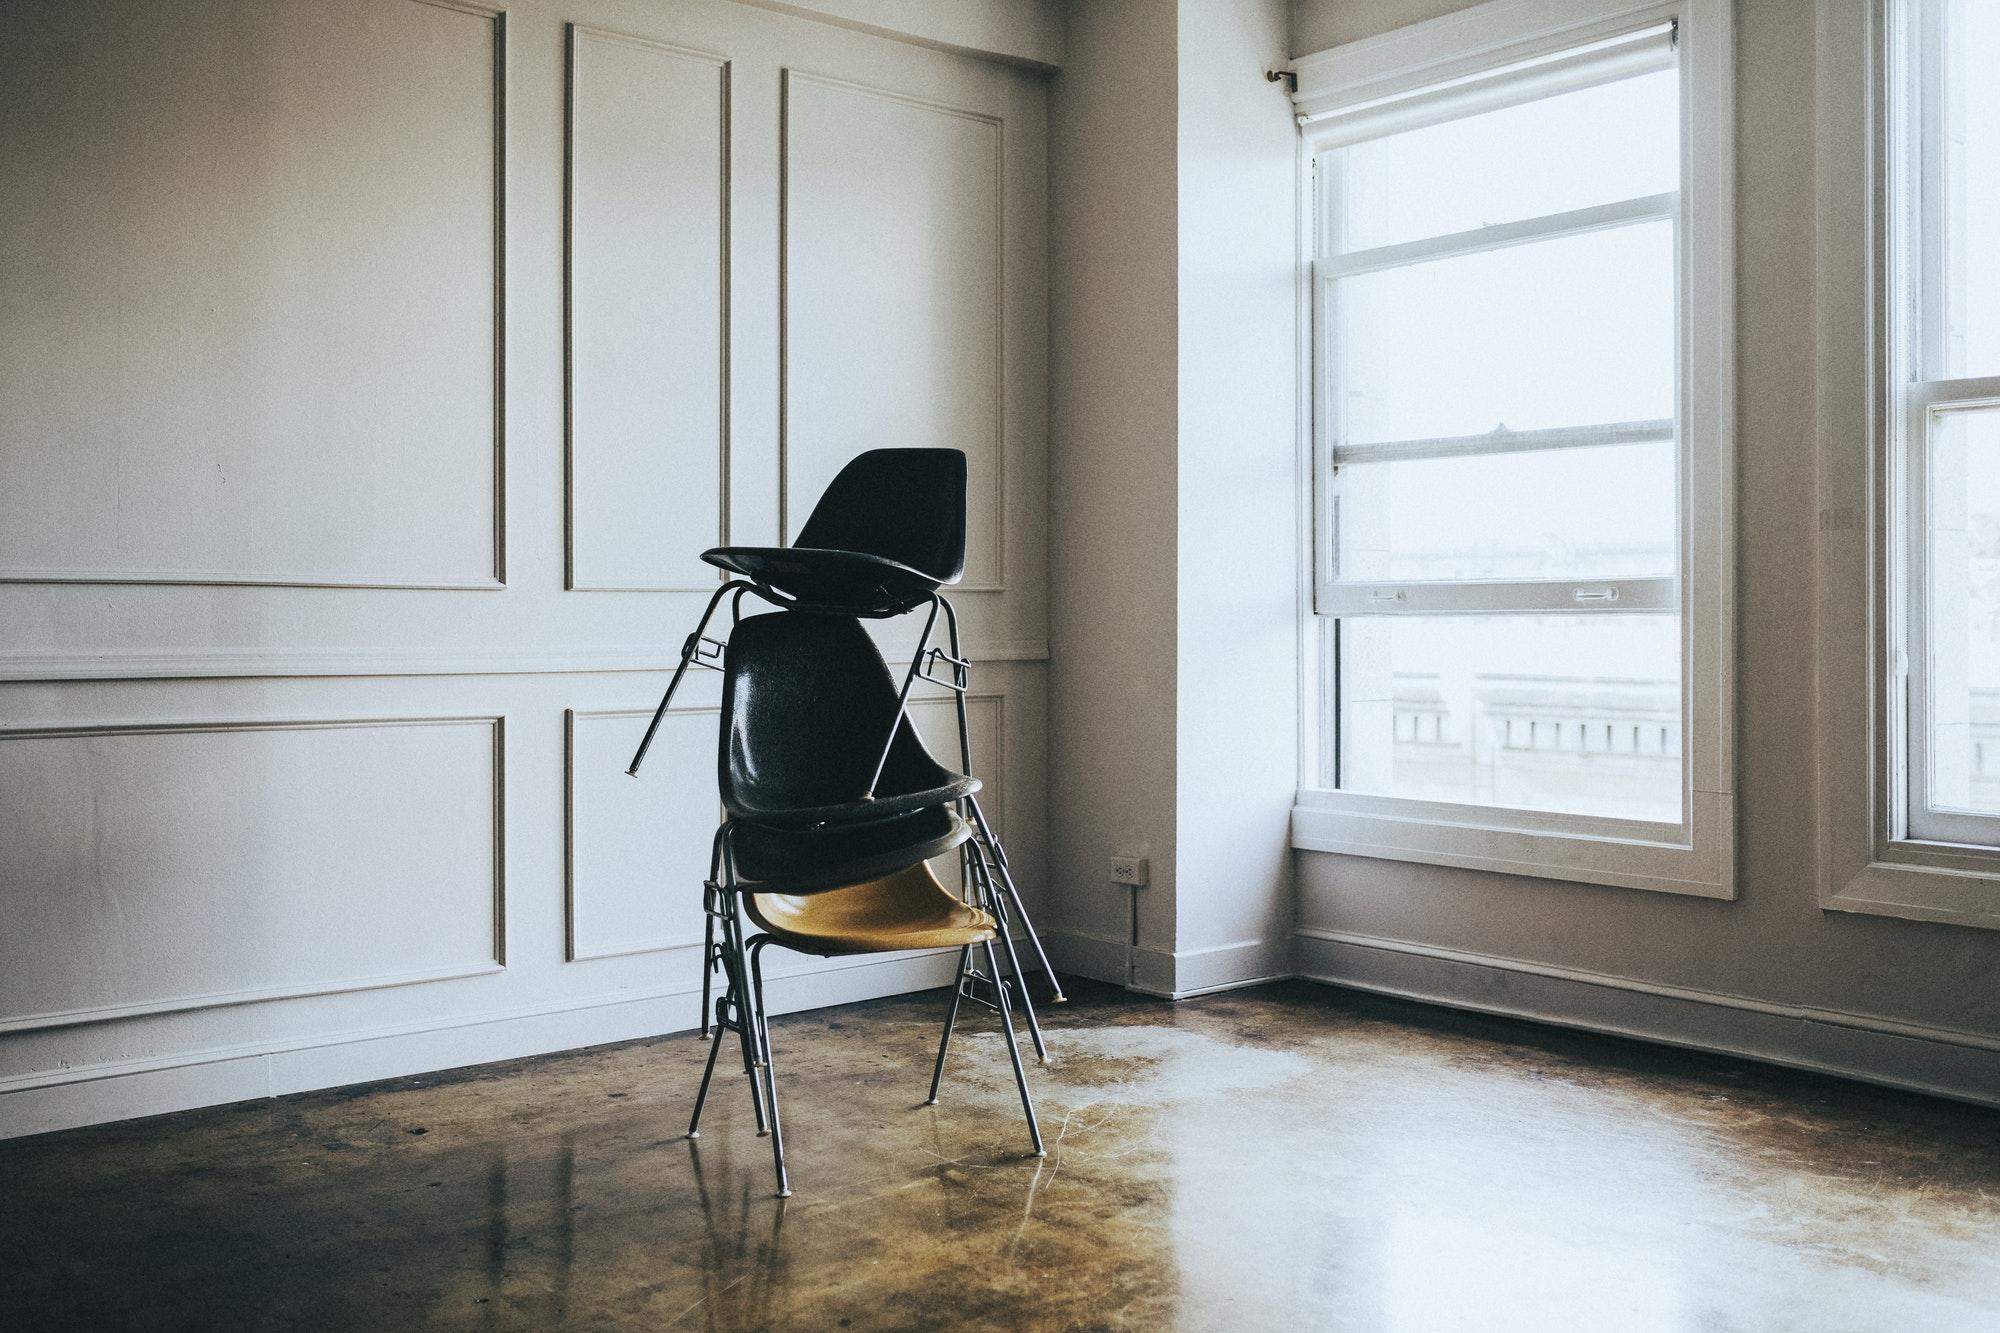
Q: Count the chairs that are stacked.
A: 4